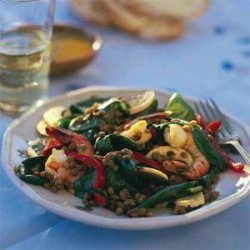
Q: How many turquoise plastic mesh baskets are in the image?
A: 0